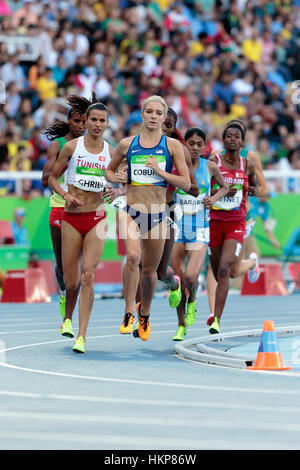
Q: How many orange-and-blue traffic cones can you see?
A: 1